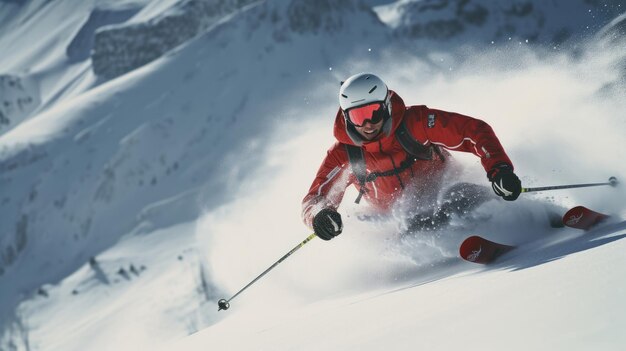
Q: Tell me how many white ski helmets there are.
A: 1